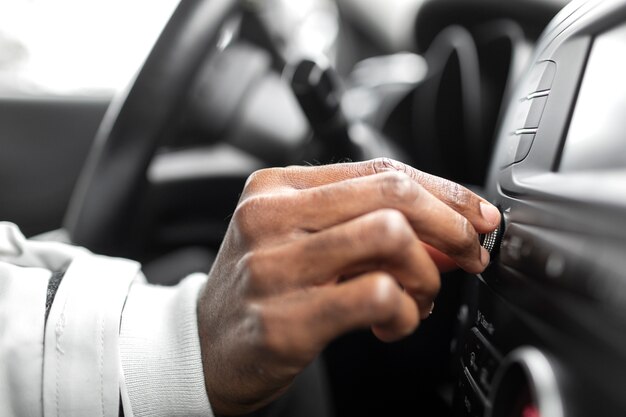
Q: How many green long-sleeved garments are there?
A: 0